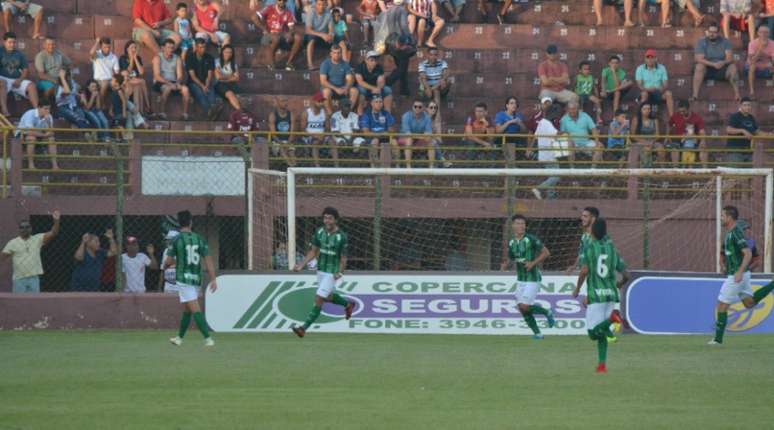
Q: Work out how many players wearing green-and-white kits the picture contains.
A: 6